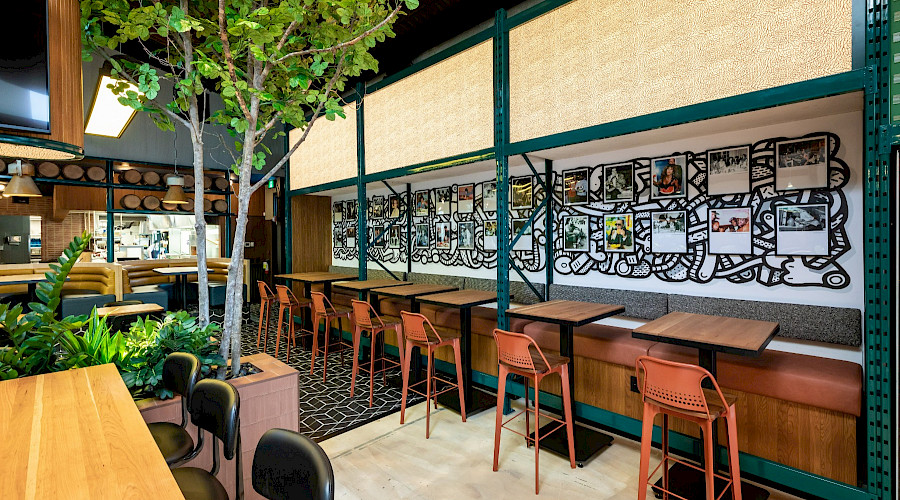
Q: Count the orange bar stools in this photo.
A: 7